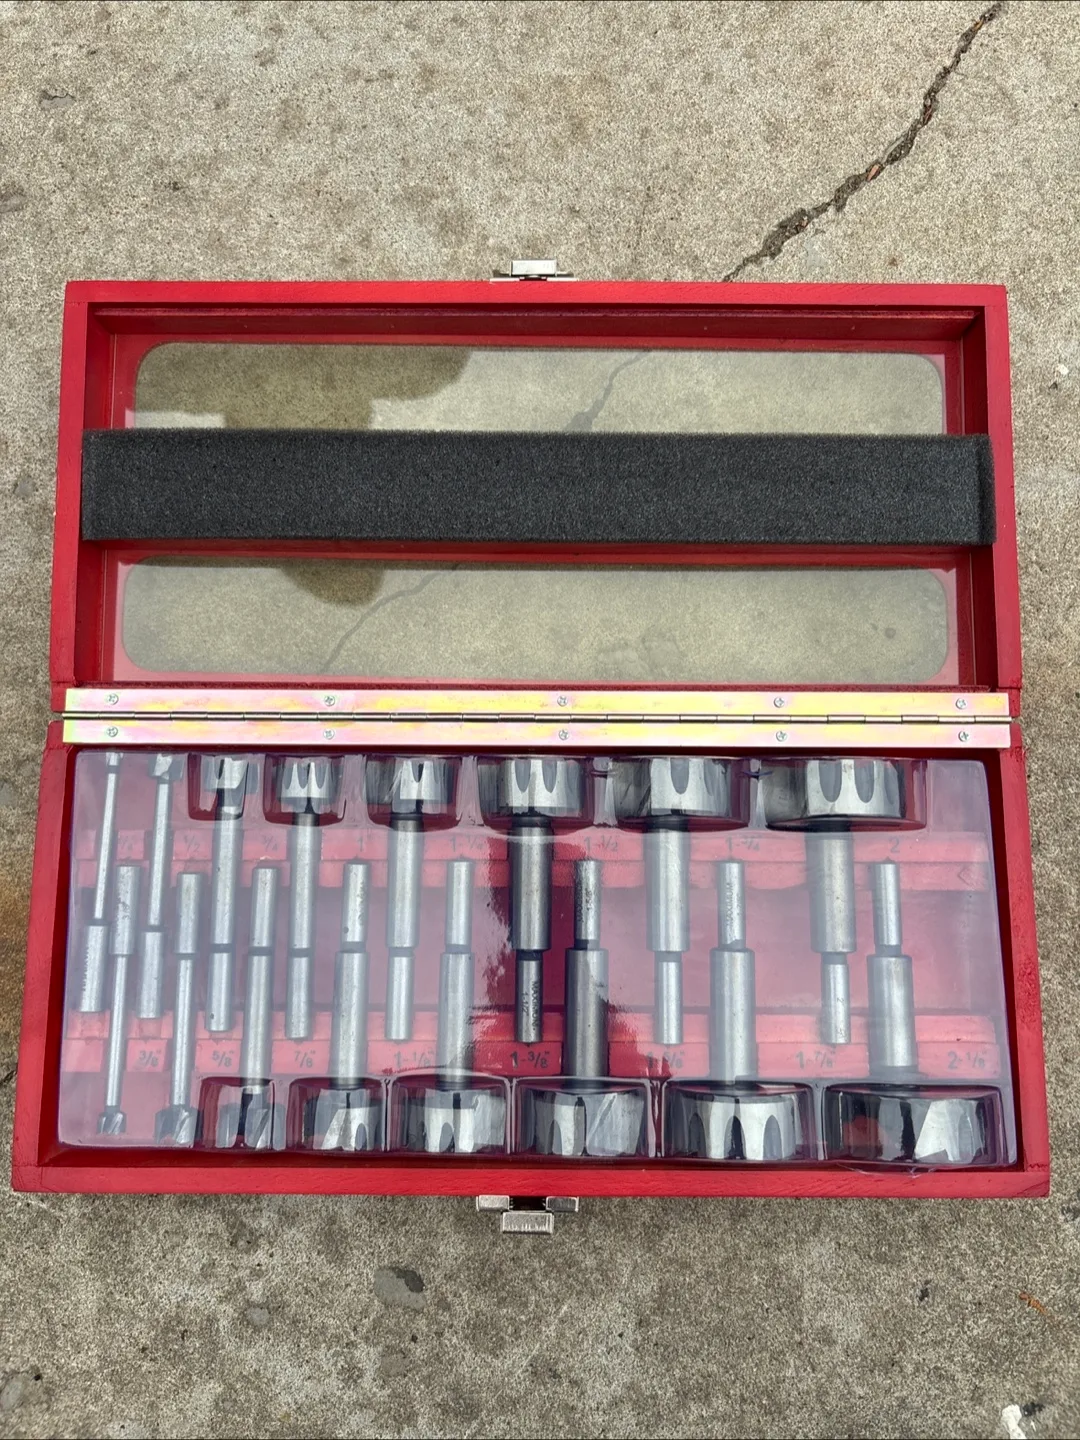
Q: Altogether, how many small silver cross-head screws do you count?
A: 10